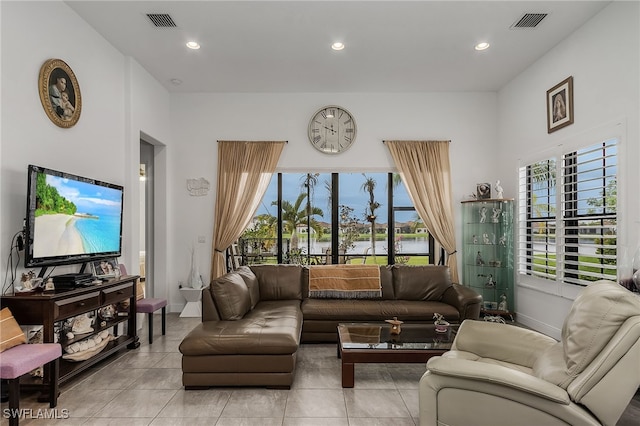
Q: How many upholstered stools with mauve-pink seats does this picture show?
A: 2